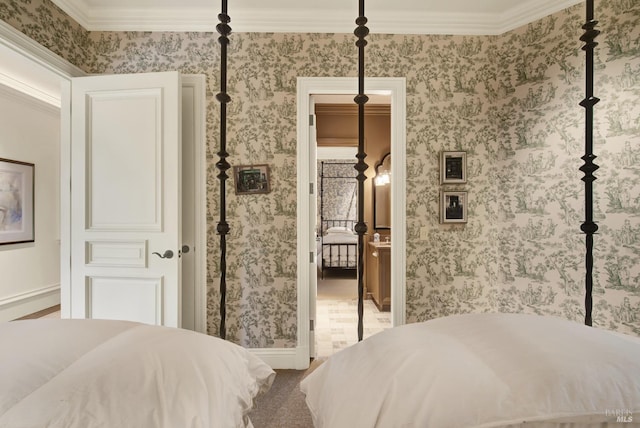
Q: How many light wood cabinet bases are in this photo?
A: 1